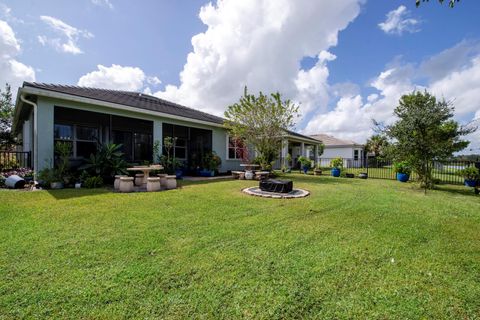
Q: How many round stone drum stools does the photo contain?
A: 6